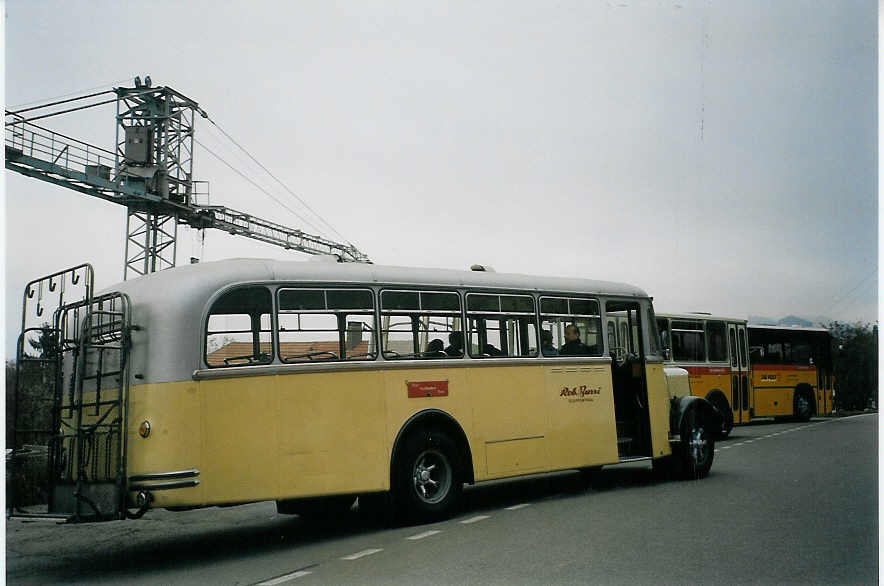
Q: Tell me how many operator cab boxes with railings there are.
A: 1